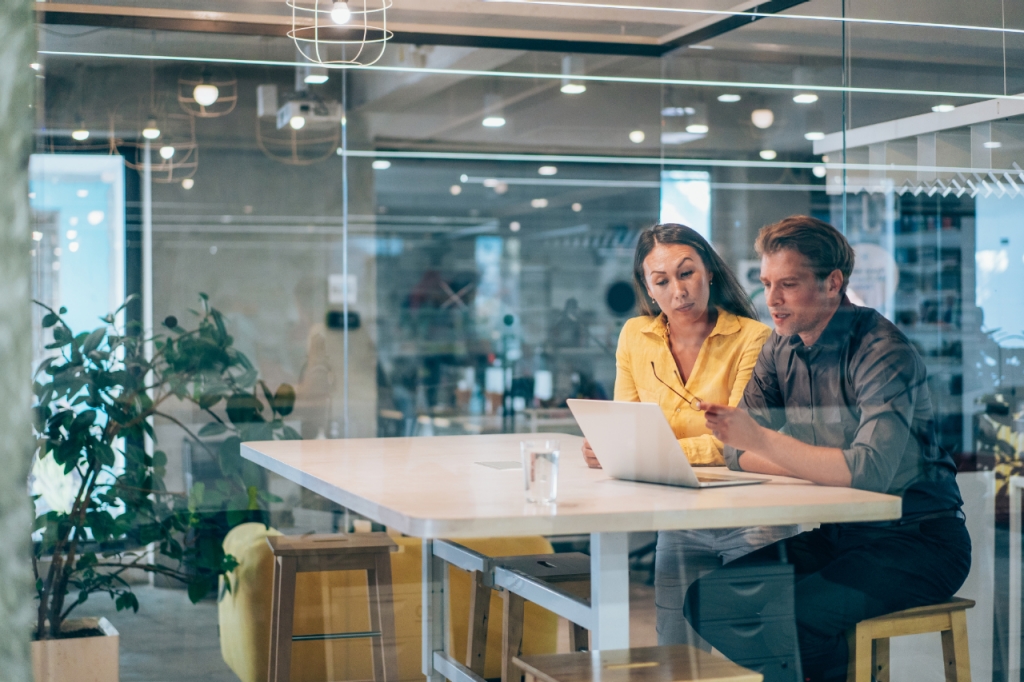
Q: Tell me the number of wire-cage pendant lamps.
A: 6